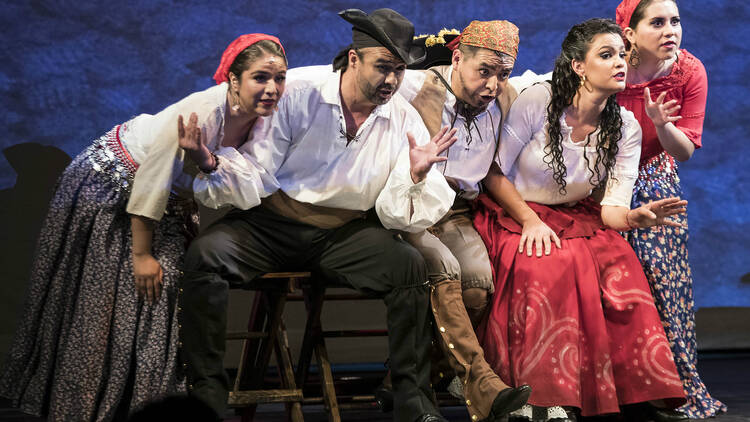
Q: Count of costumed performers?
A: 5